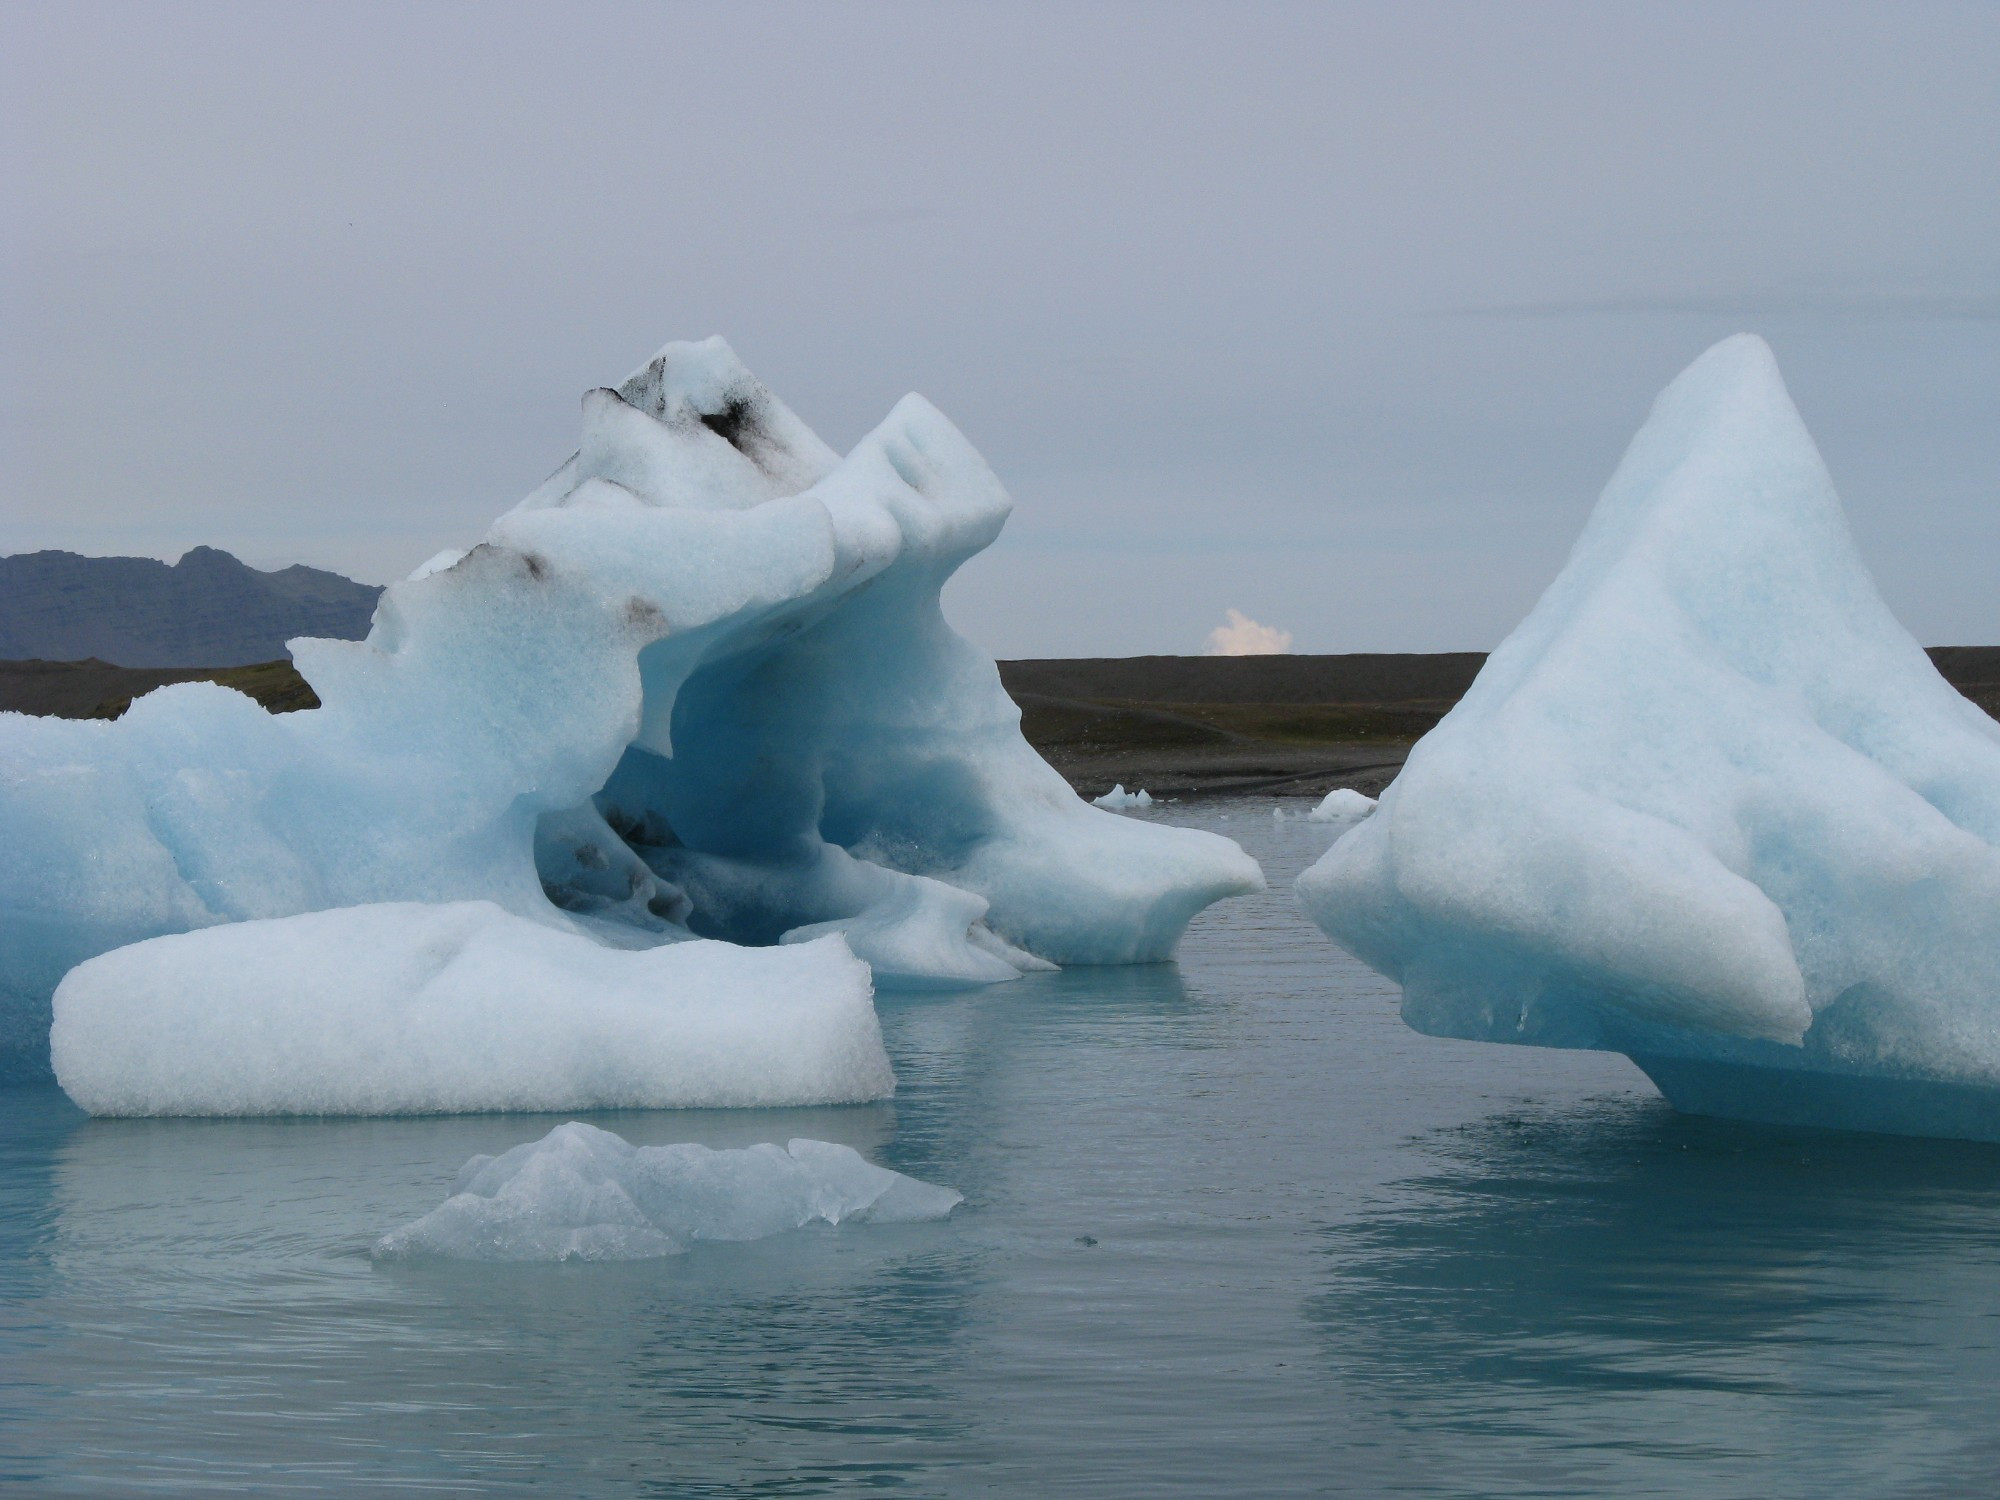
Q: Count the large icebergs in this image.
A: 2